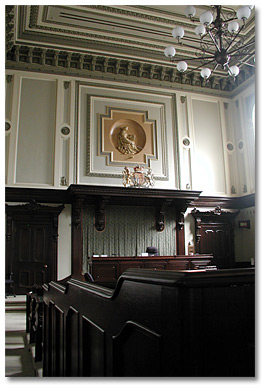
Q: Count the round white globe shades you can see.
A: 11